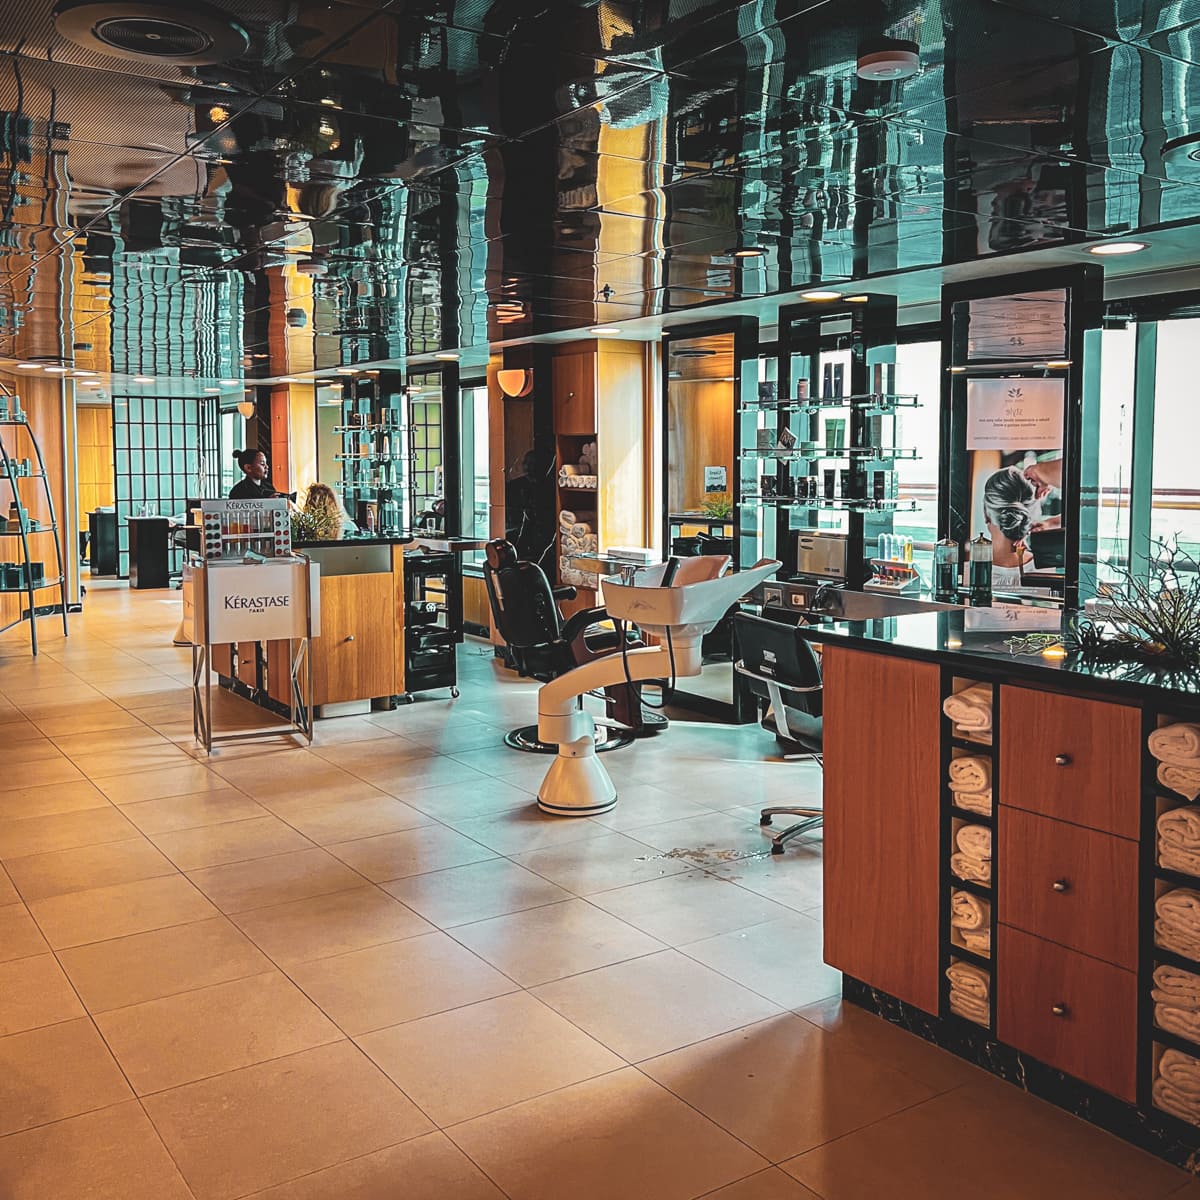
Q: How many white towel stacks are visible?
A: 12